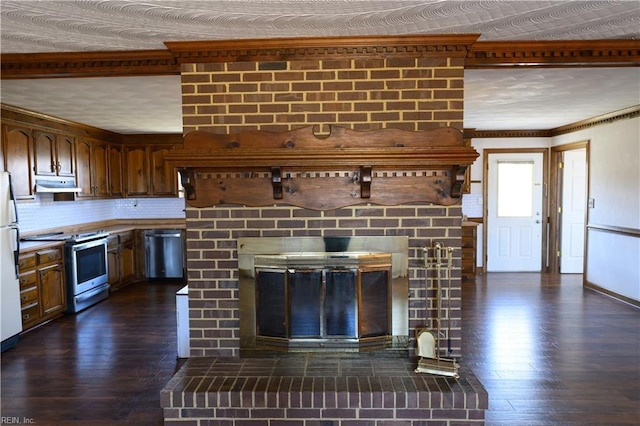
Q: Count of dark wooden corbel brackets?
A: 4